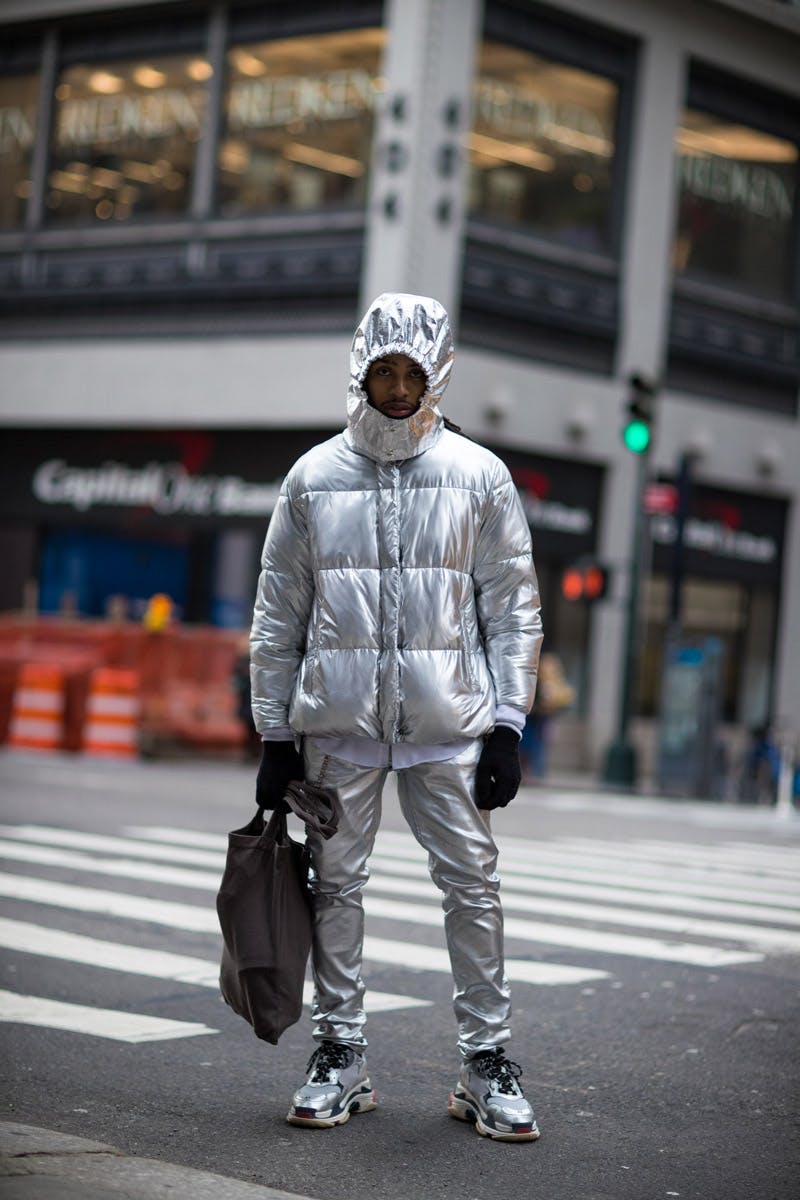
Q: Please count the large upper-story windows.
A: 5